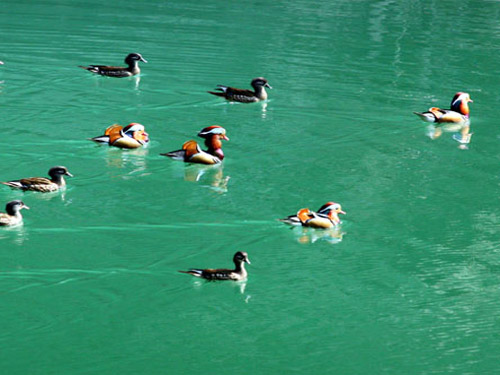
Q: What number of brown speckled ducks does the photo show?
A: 5